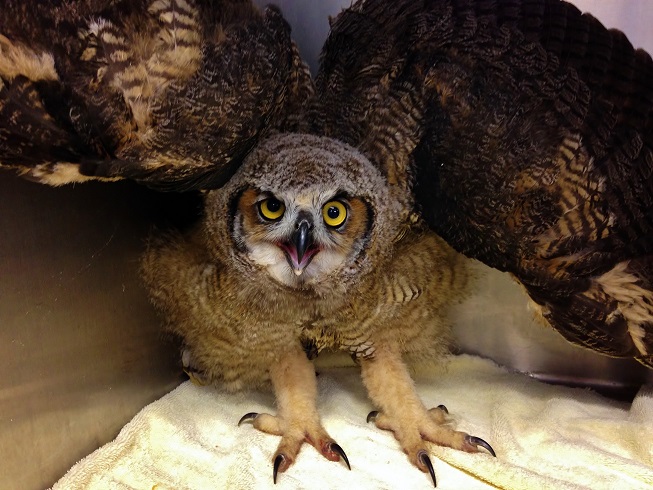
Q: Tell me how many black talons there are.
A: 7